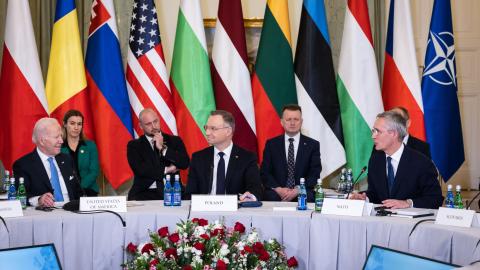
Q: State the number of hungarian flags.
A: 1